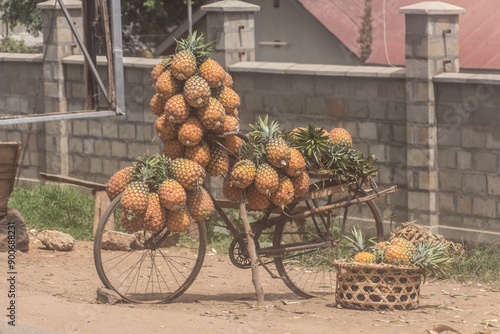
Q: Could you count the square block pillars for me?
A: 3